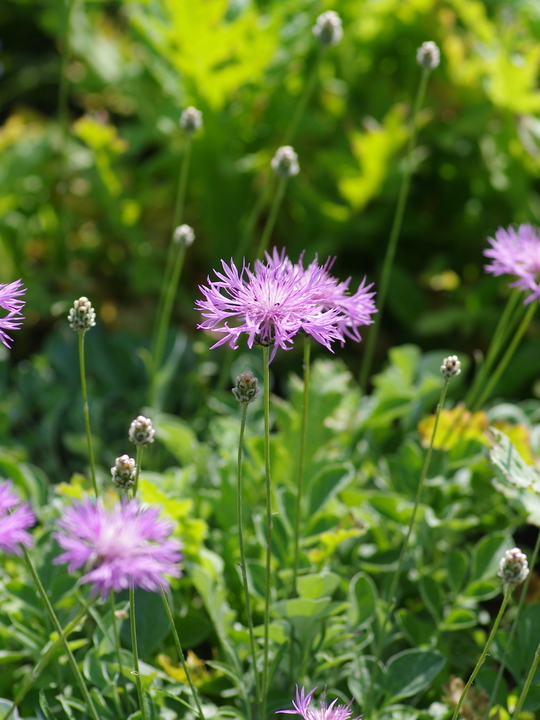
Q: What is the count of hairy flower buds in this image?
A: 11